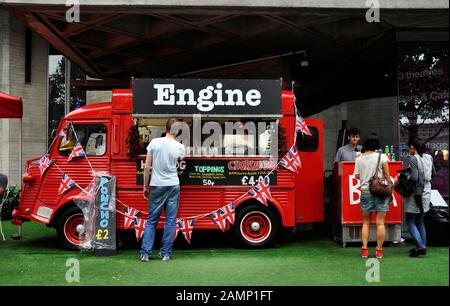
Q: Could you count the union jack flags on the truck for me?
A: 15